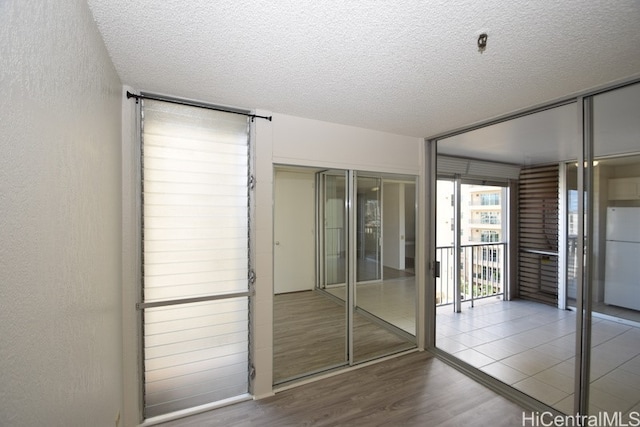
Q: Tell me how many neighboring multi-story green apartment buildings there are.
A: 0